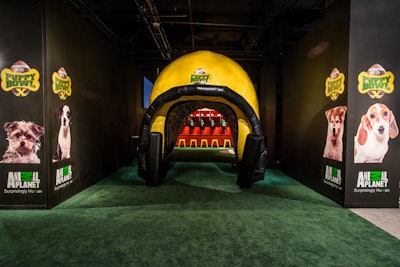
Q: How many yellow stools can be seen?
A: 5